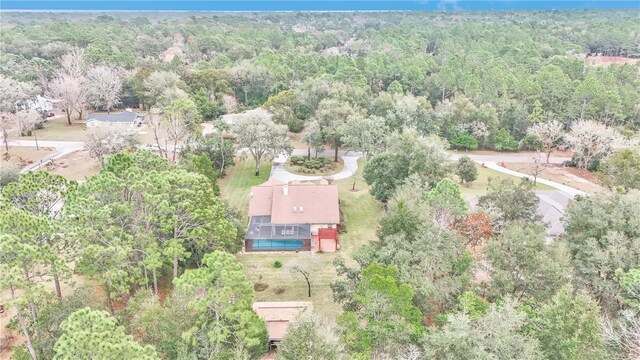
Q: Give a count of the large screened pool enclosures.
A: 1